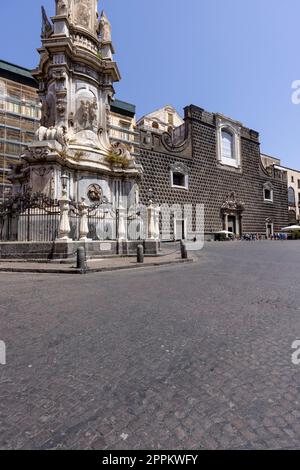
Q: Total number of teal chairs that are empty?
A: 0